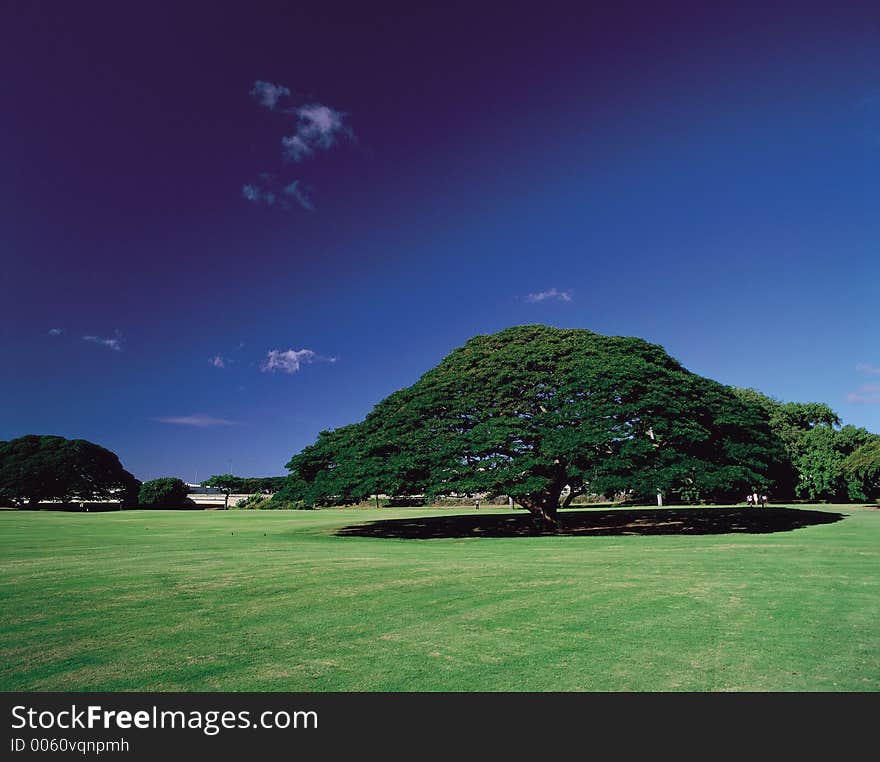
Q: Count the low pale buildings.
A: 1